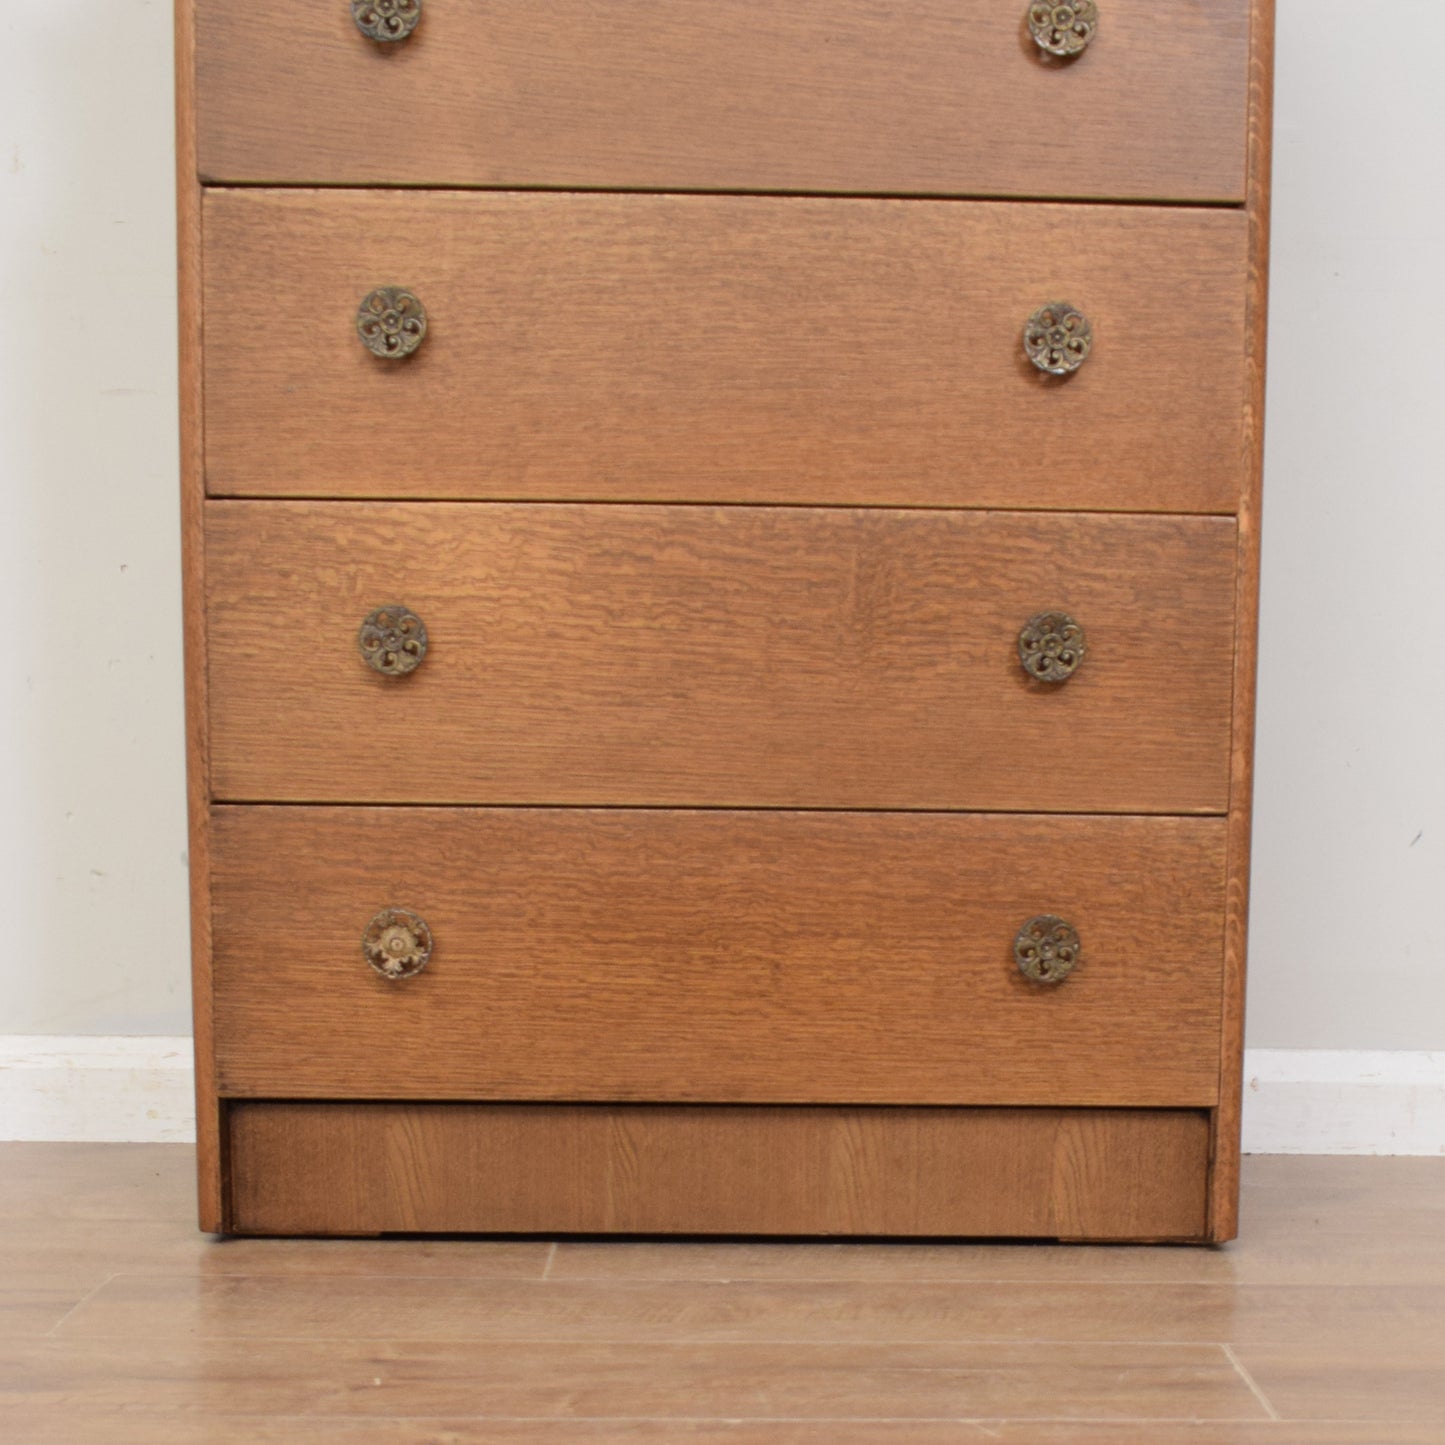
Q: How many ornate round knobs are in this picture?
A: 8